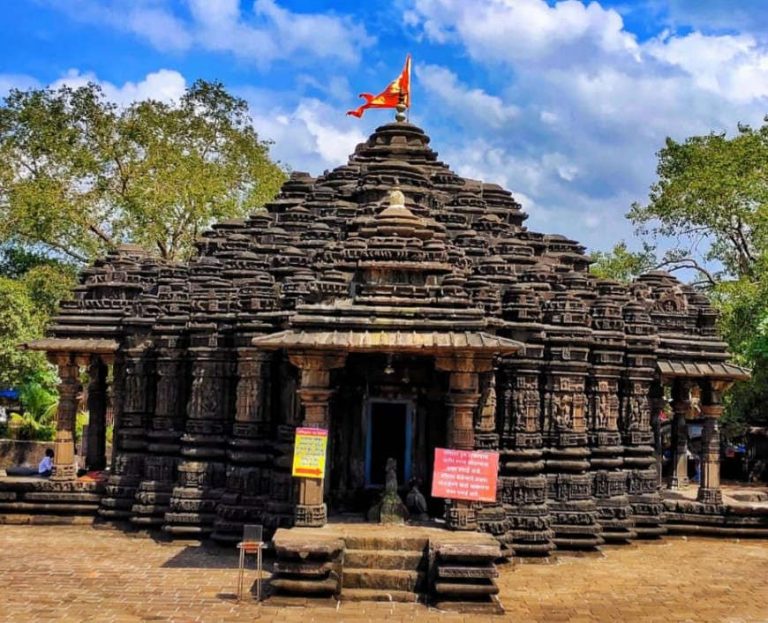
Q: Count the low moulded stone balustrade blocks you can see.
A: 2